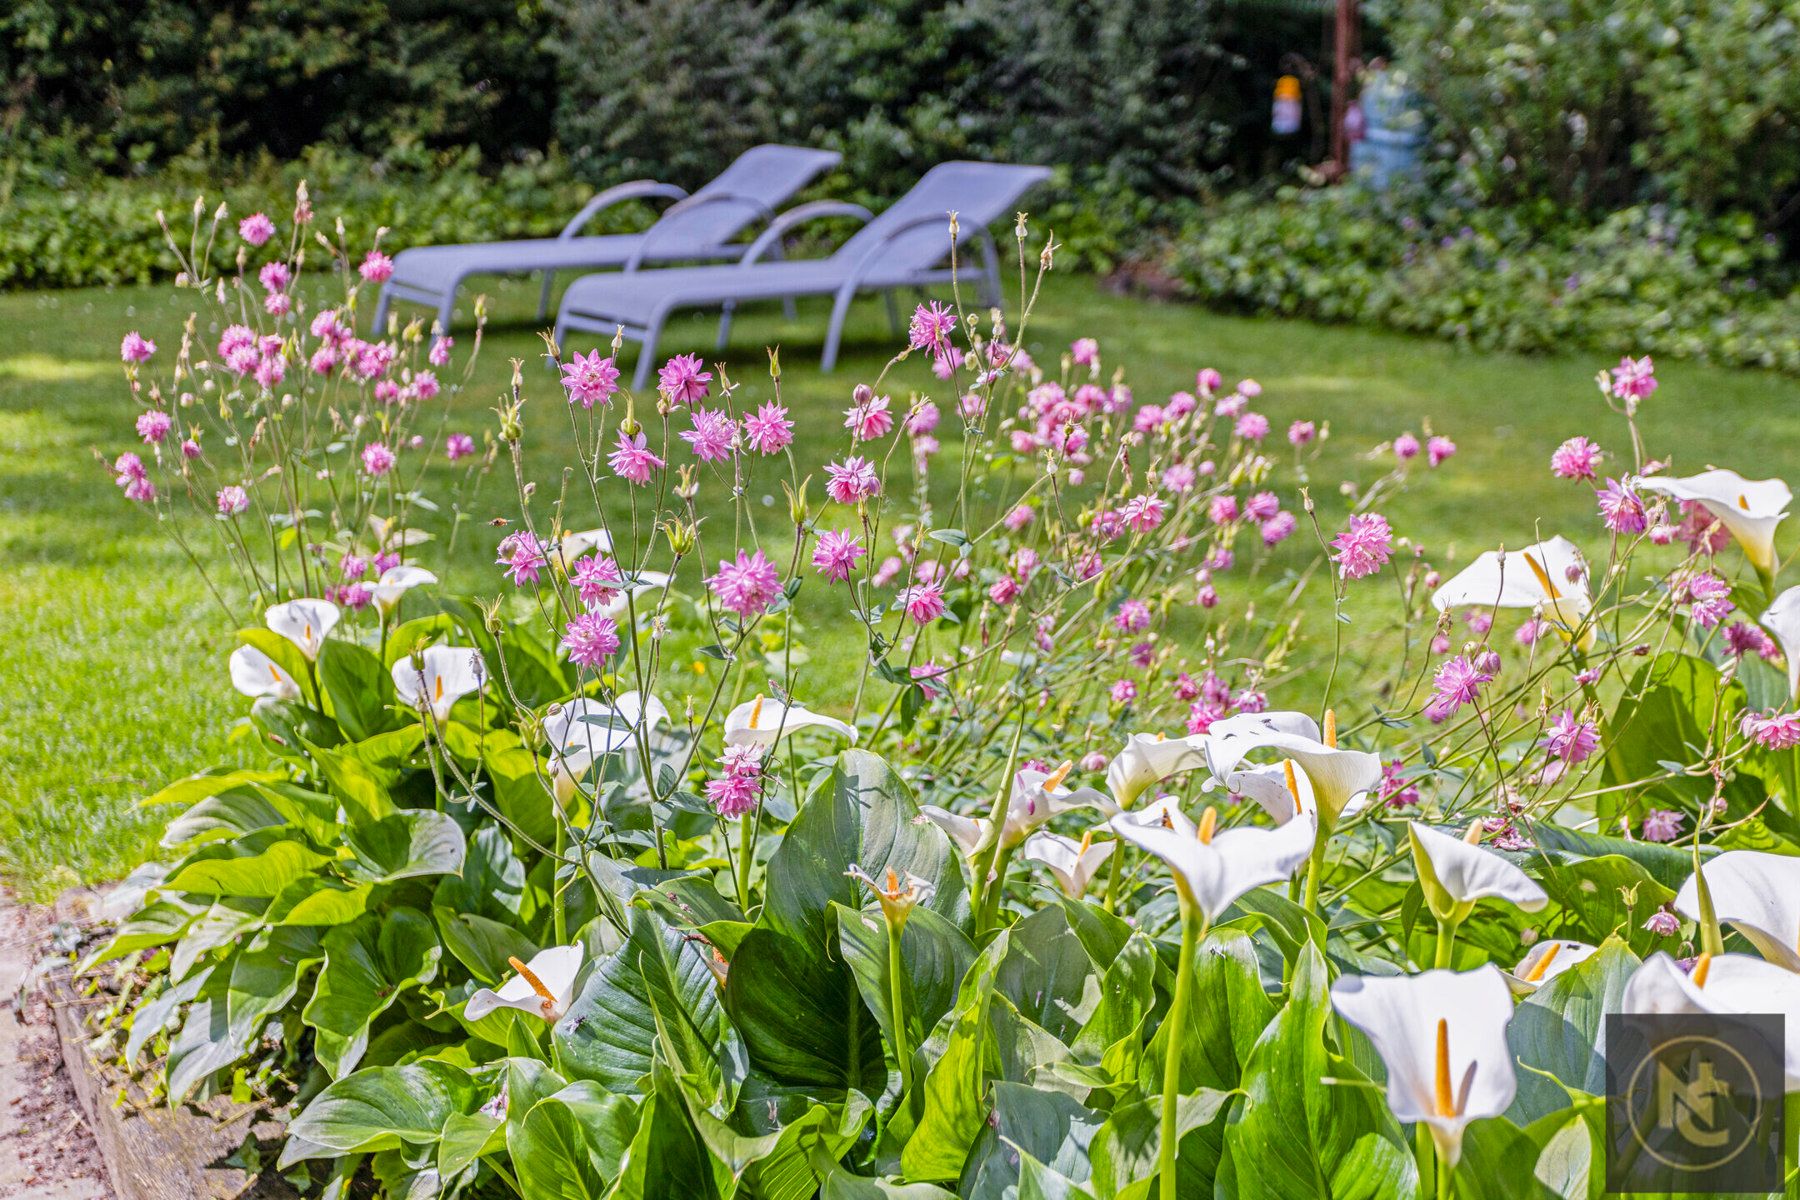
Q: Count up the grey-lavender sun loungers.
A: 2